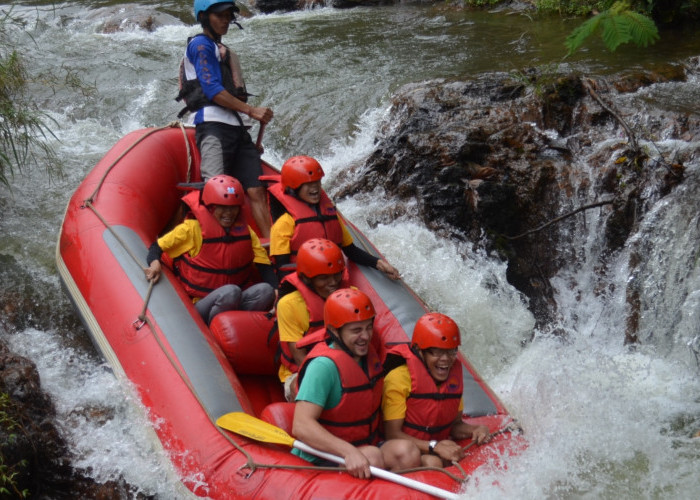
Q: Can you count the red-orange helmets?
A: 5